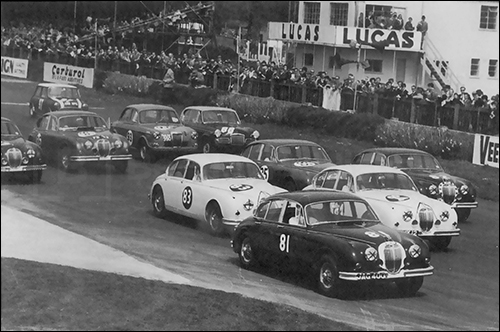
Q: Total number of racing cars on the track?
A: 10